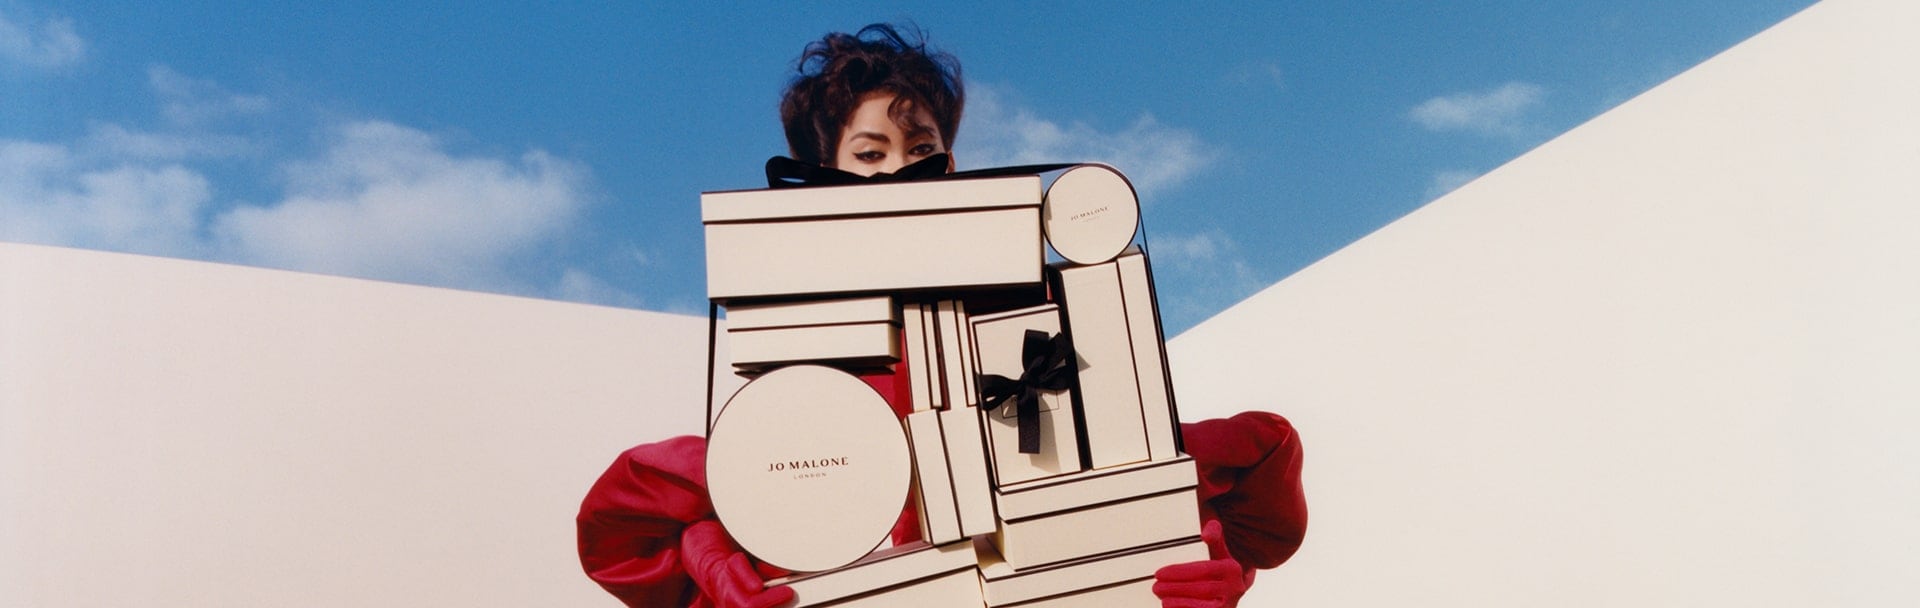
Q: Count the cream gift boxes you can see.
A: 12